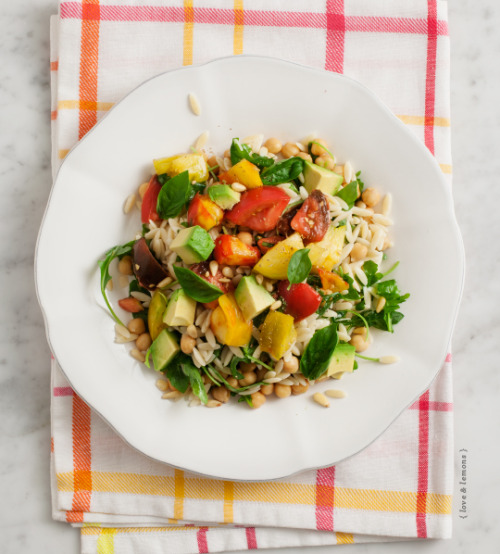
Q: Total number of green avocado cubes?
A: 7